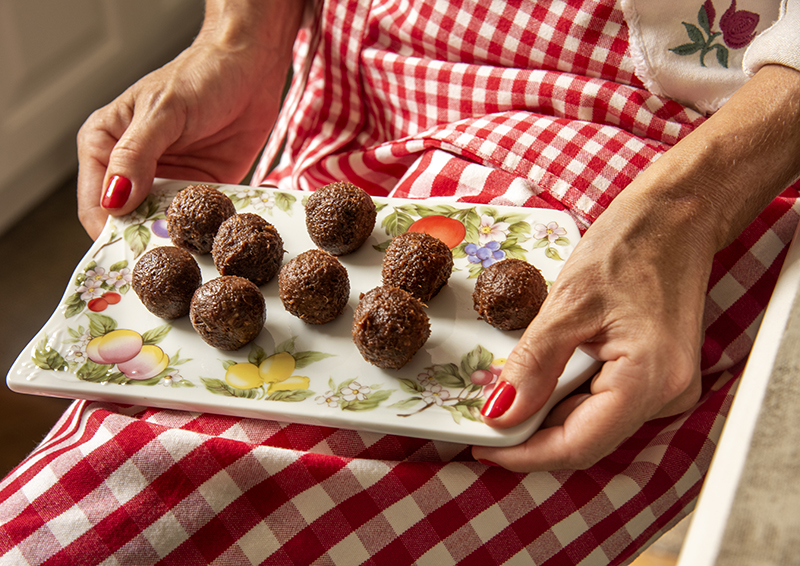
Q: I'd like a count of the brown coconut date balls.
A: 9